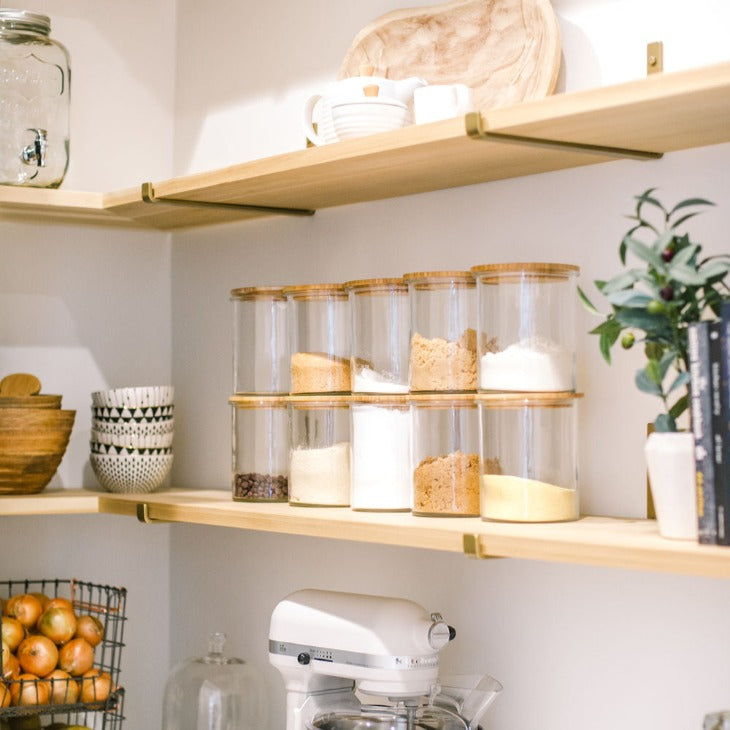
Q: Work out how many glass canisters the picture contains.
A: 10